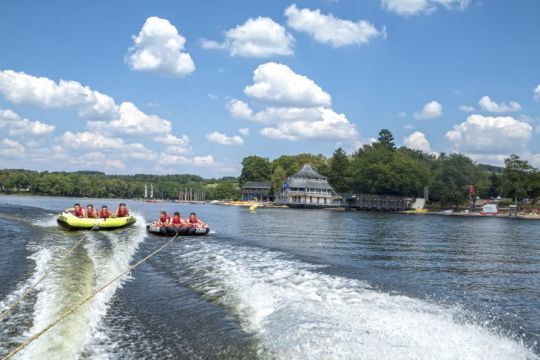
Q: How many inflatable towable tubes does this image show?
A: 2